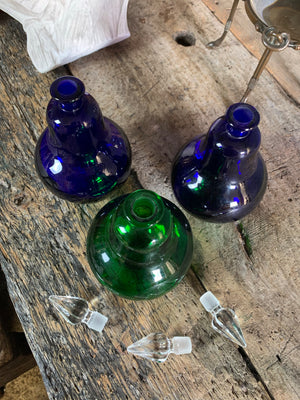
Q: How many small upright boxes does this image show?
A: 0